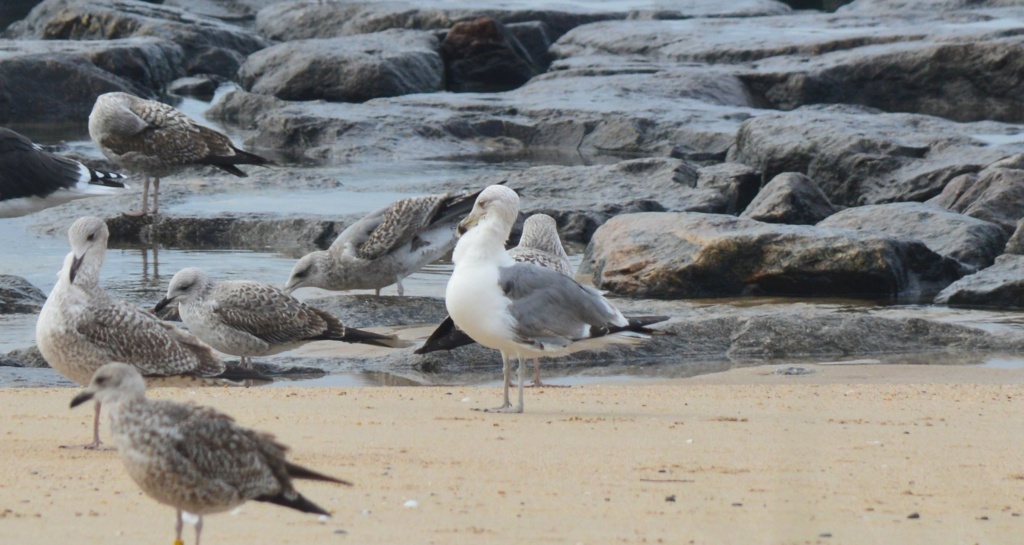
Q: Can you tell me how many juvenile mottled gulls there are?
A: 6